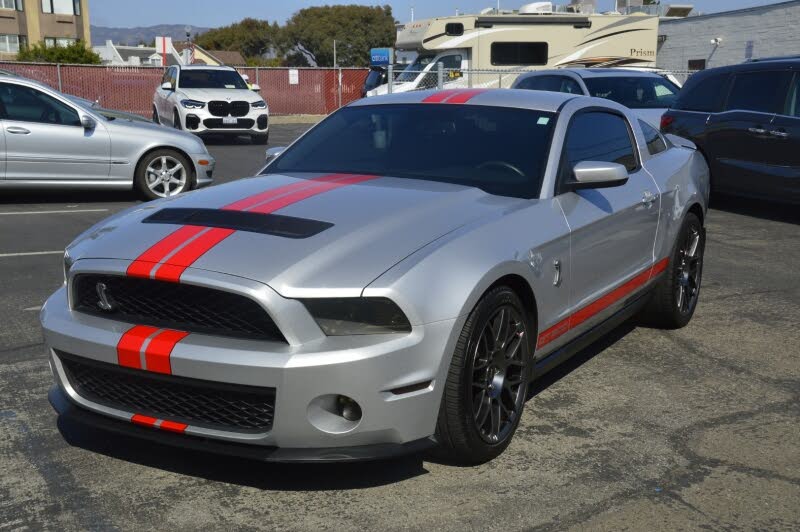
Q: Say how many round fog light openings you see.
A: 1